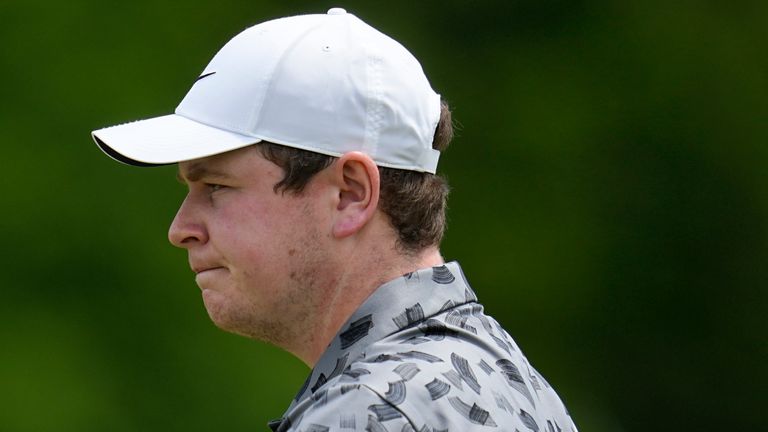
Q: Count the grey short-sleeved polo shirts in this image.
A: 1